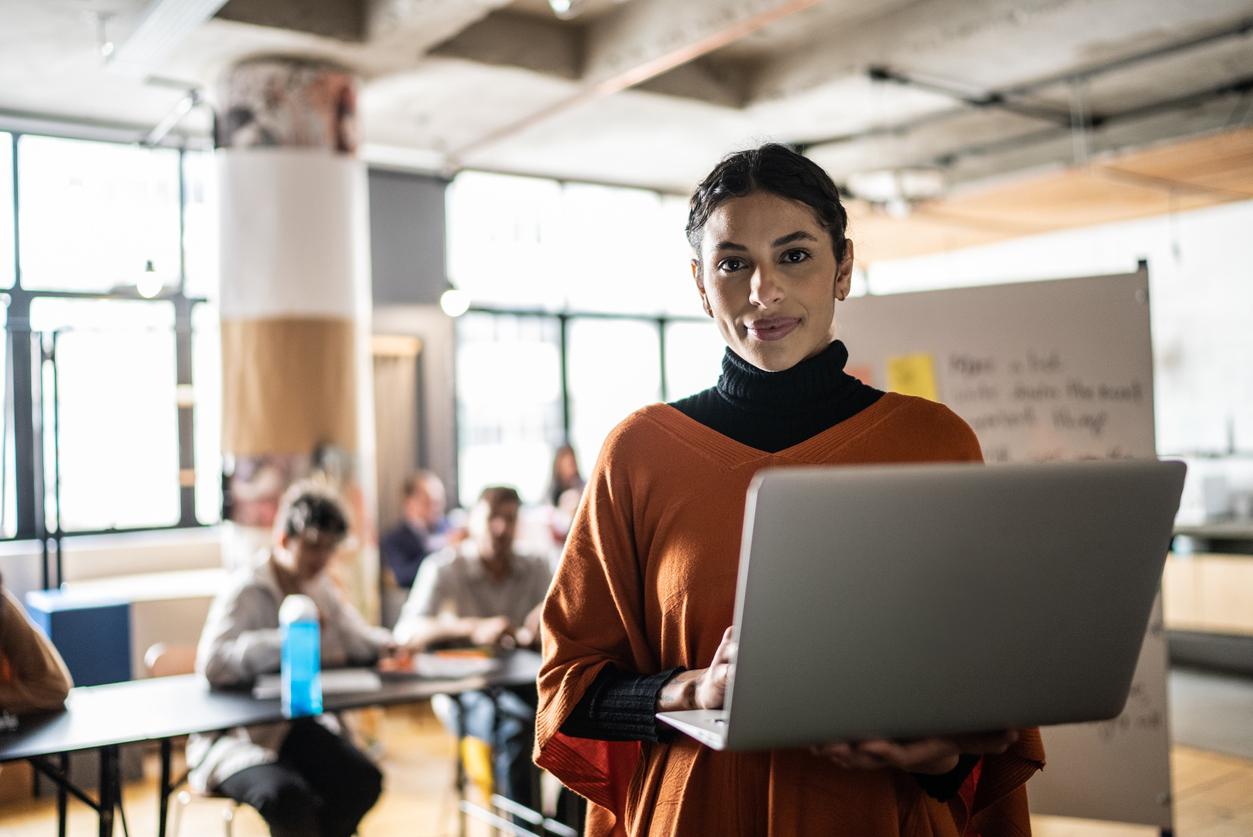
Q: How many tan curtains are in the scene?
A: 1